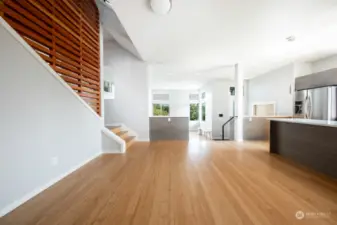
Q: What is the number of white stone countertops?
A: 1